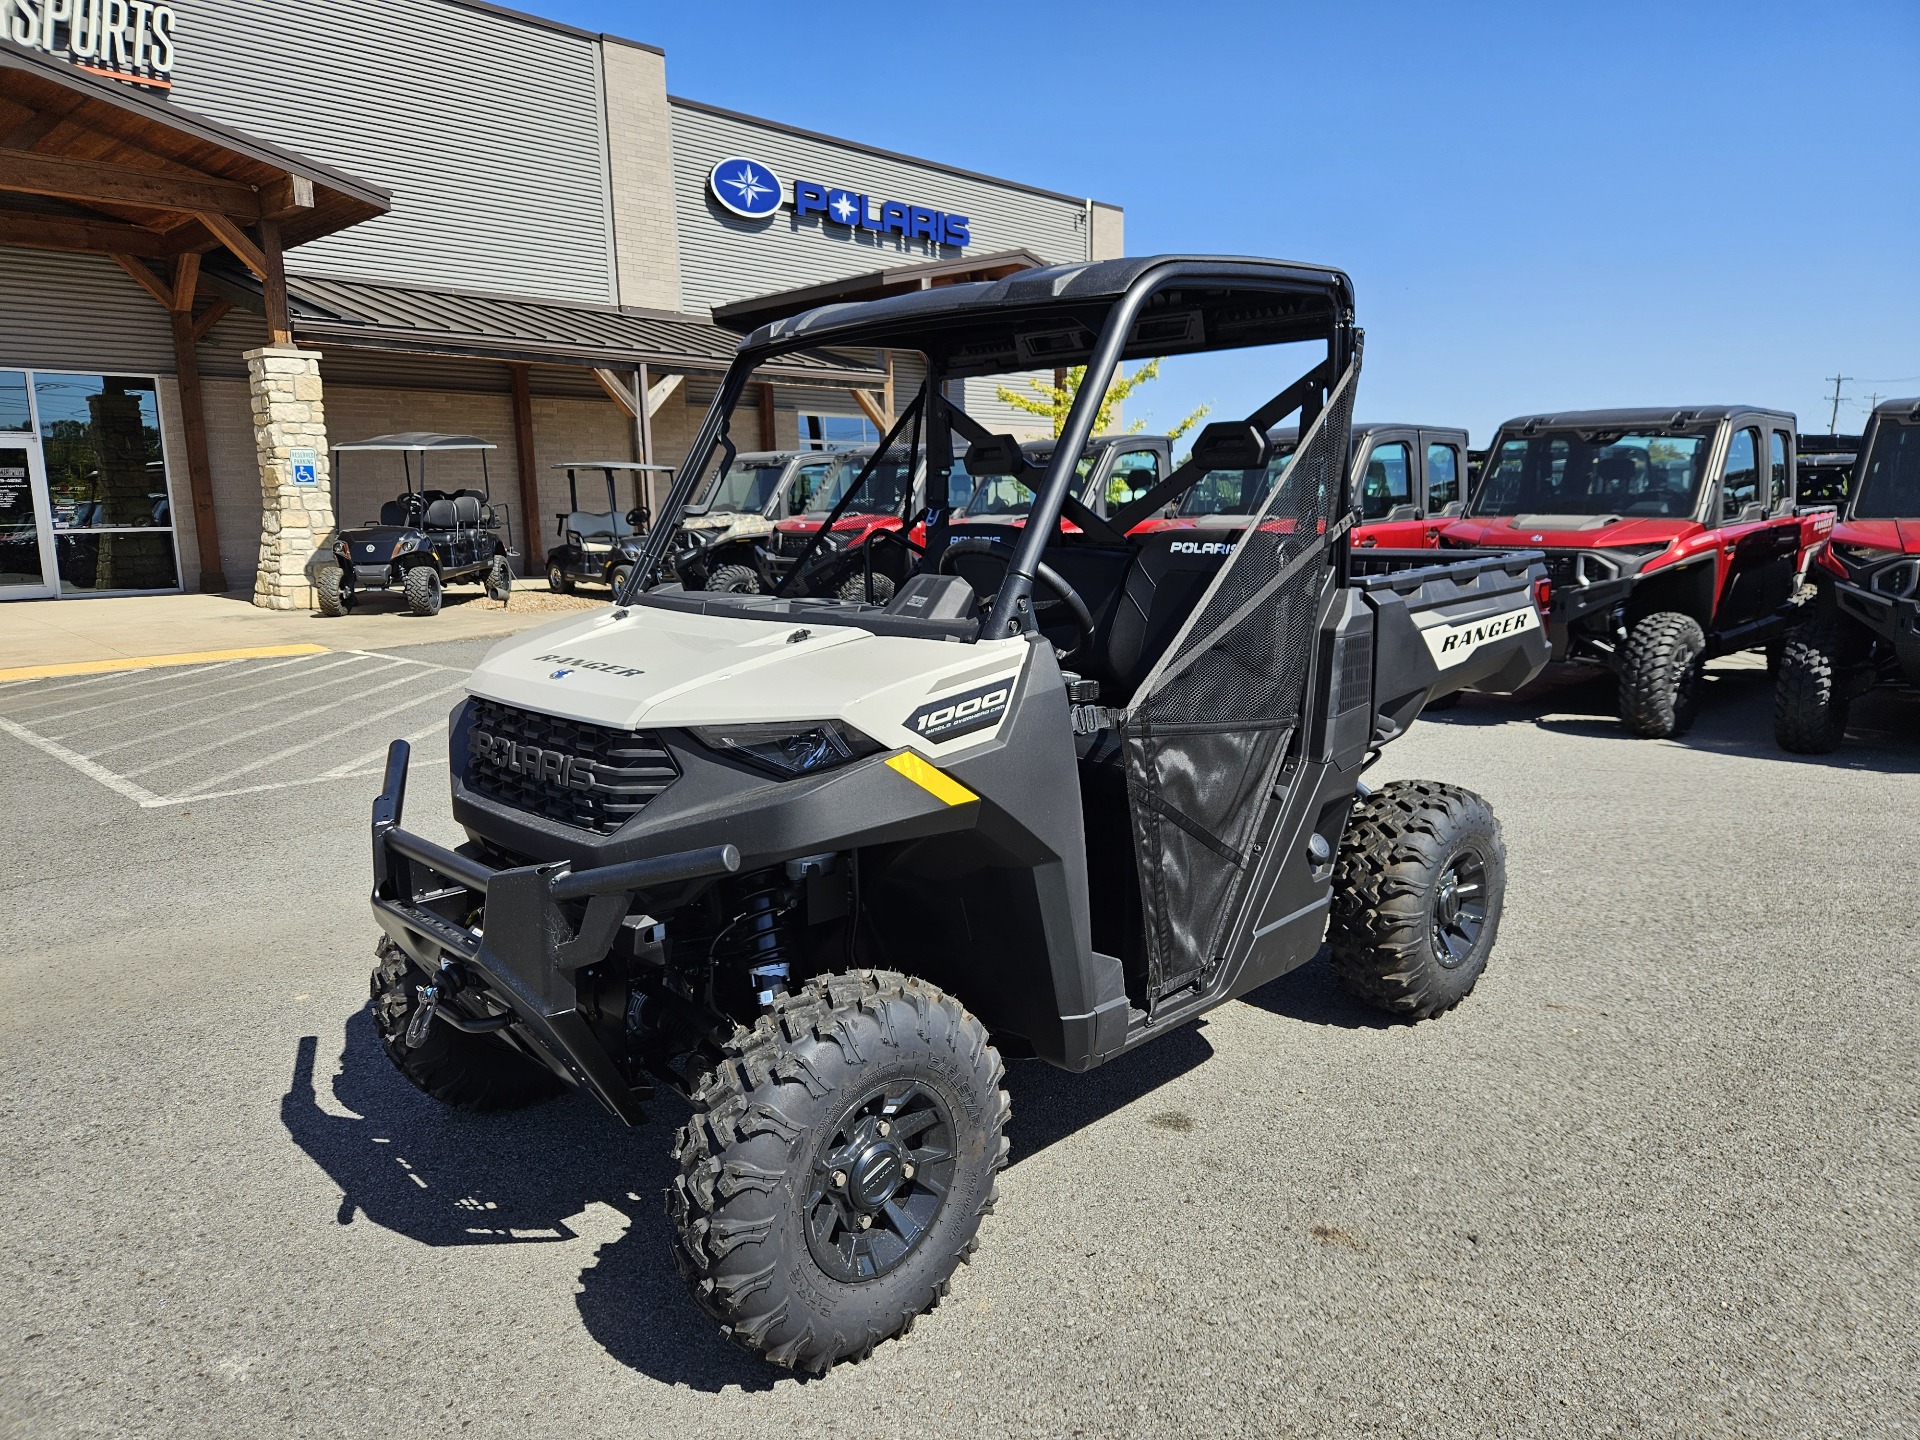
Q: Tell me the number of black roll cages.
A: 1